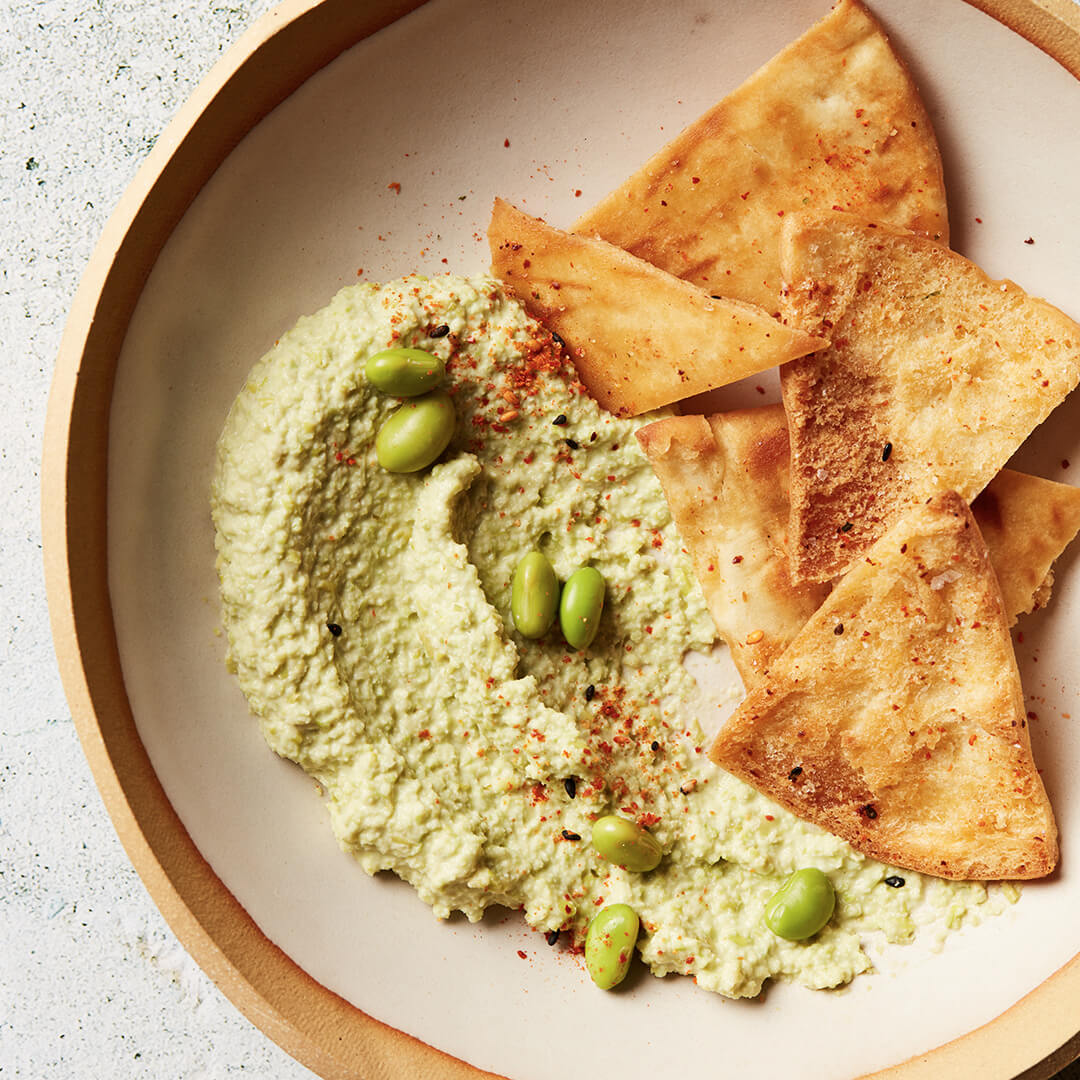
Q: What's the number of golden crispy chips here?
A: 6